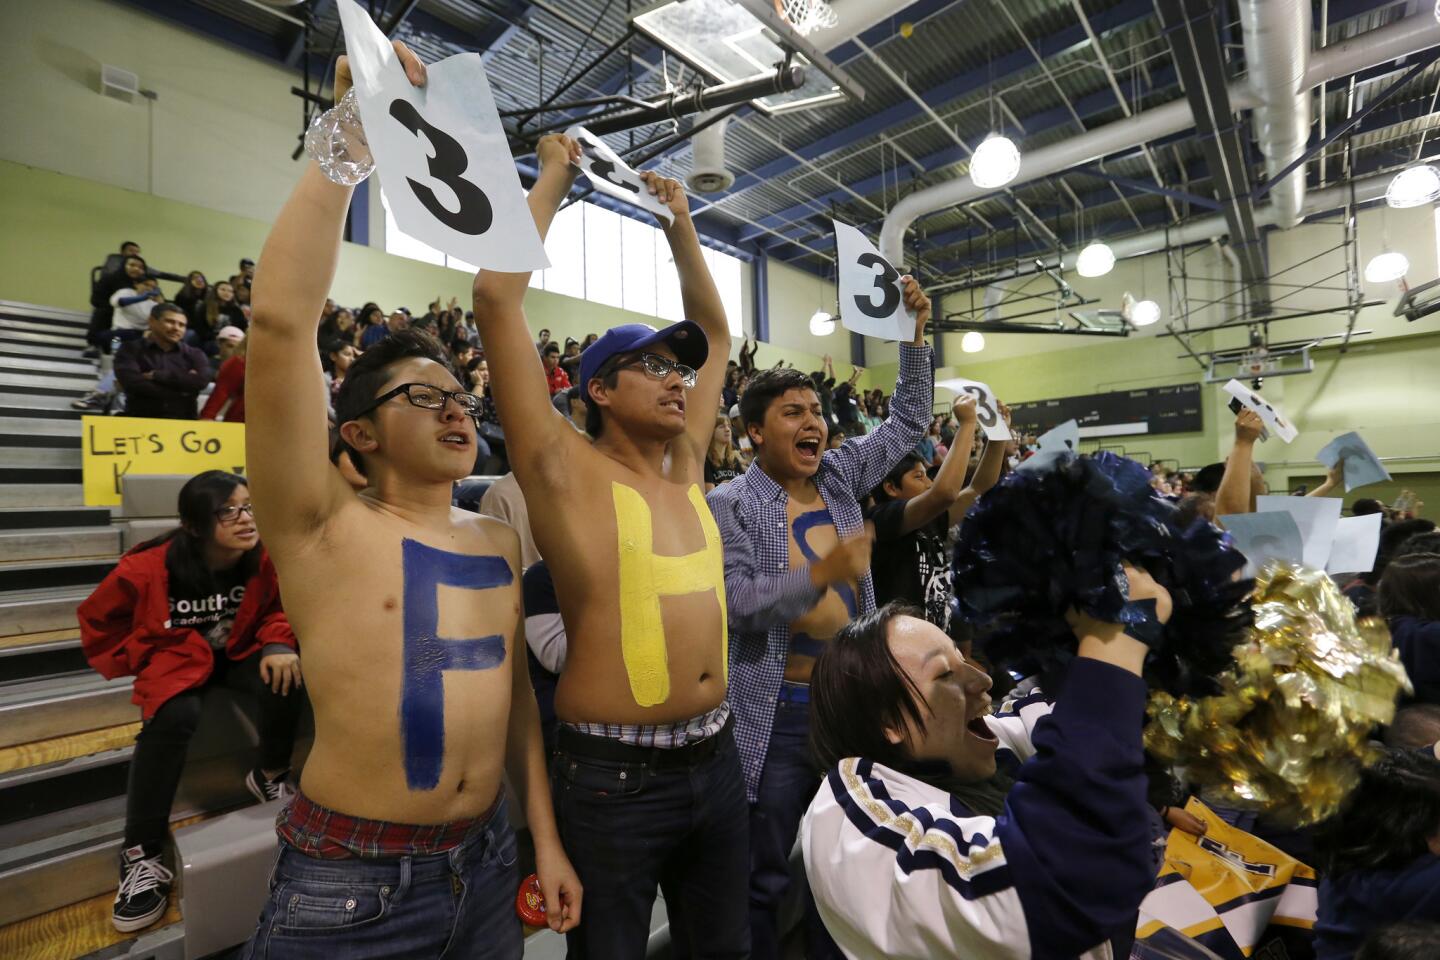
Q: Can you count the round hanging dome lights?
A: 7